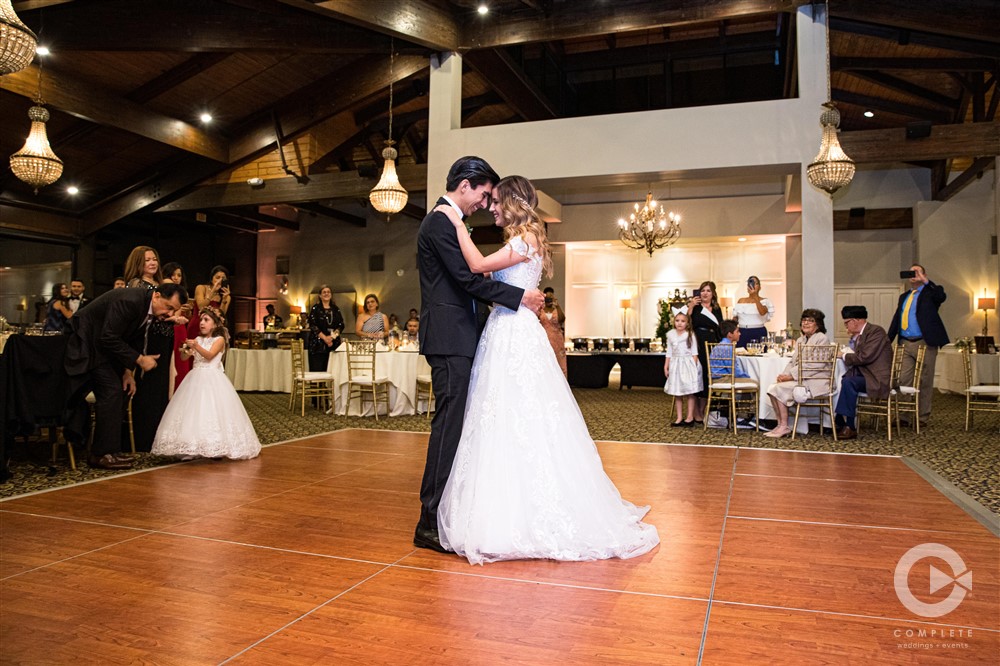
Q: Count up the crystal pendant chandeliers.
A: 4